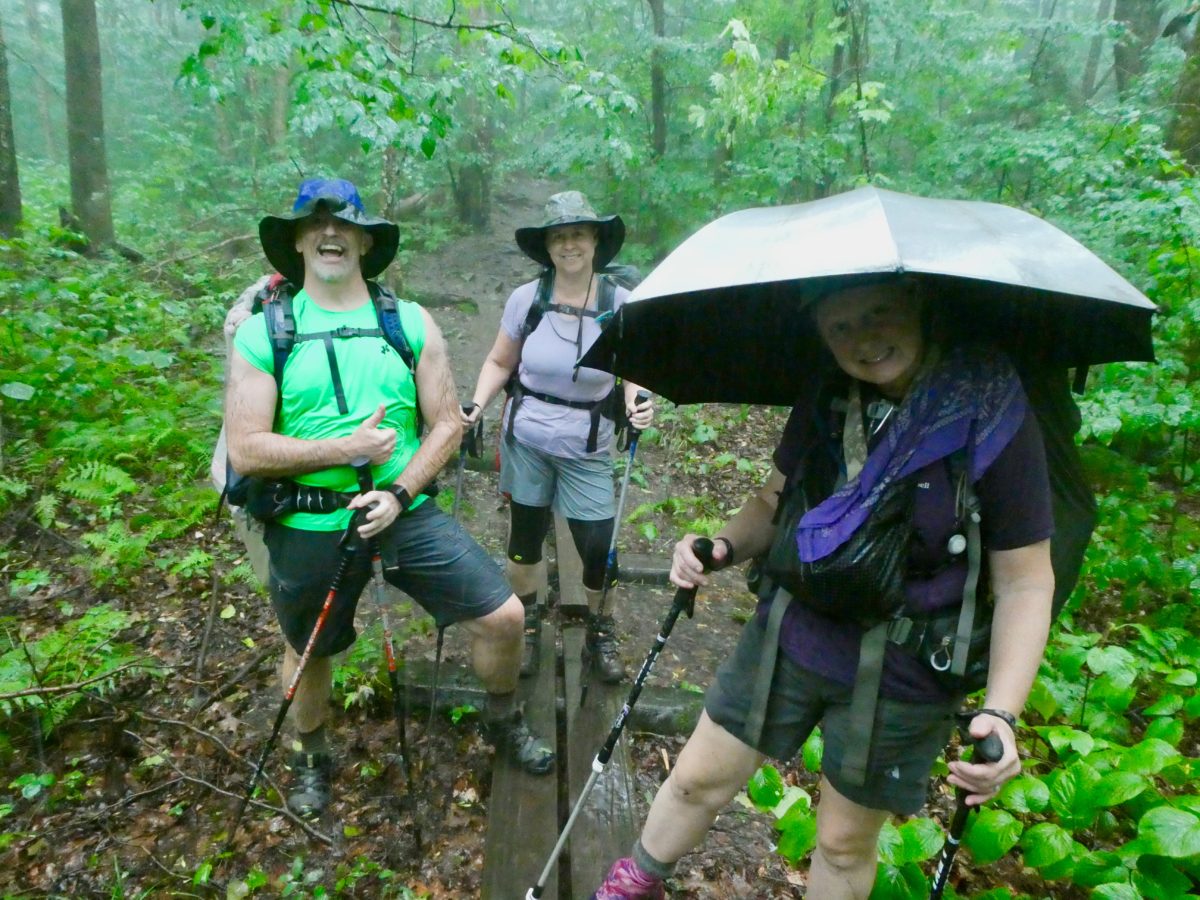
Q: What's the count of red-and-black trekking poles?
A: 2